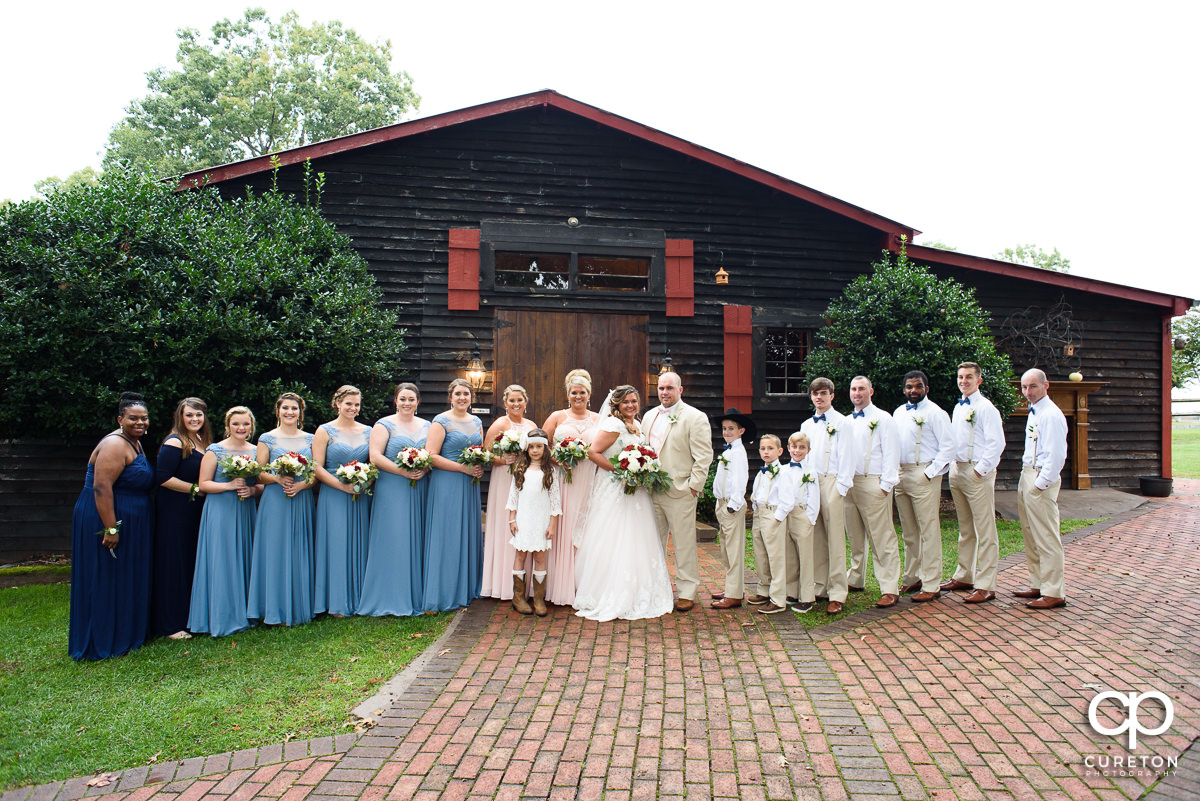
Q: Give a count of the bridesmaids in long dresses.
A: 9